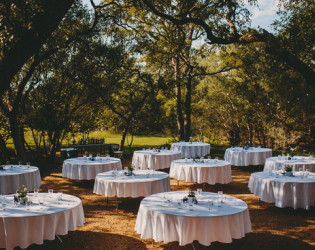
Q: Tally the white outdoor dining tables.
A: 11